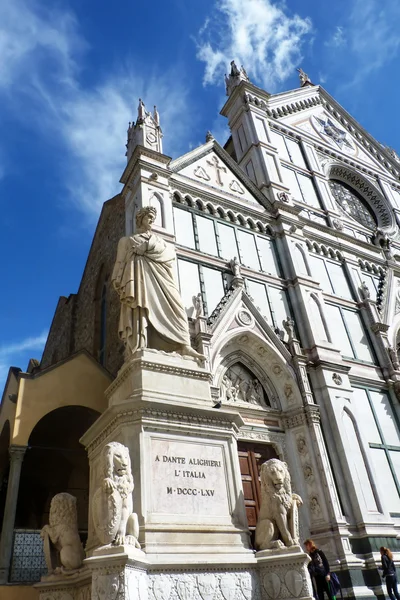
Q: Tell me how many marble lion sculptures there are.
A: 3